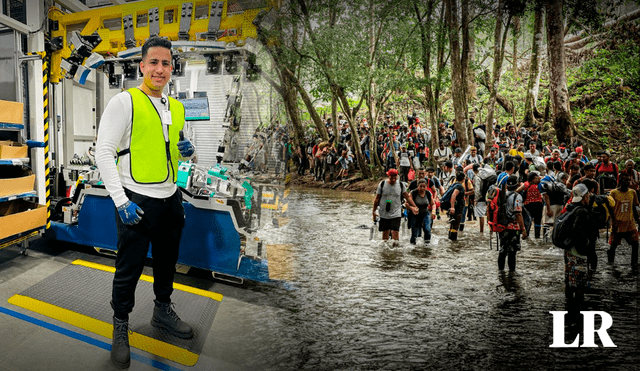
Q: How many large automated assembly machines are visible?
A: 1